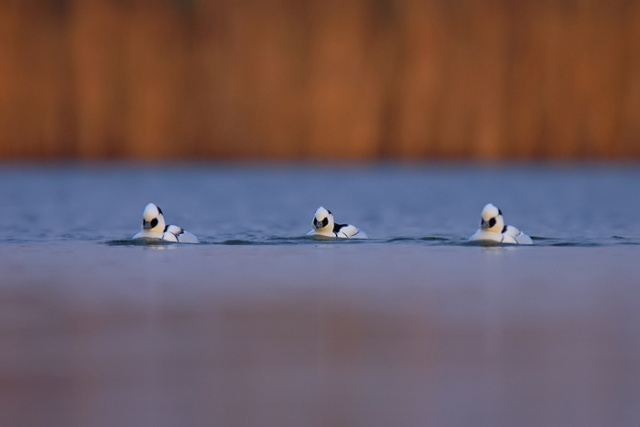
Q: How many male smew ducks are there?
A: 3